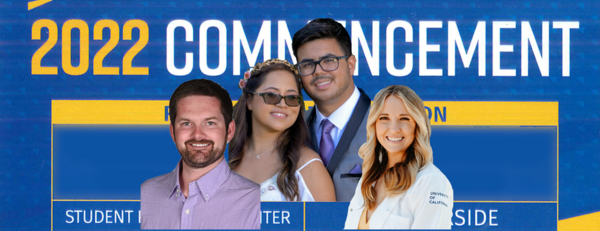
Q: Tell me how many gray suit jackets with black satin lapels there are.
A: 1